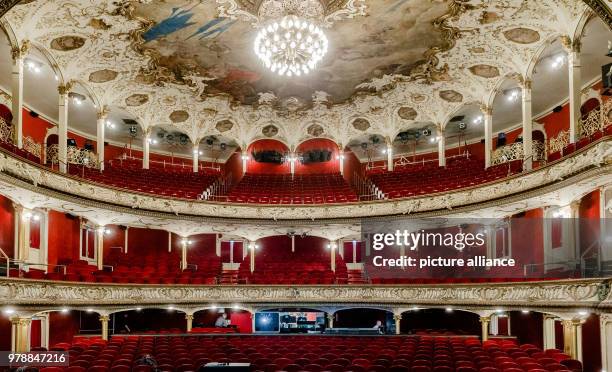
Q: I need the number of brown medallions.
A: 12